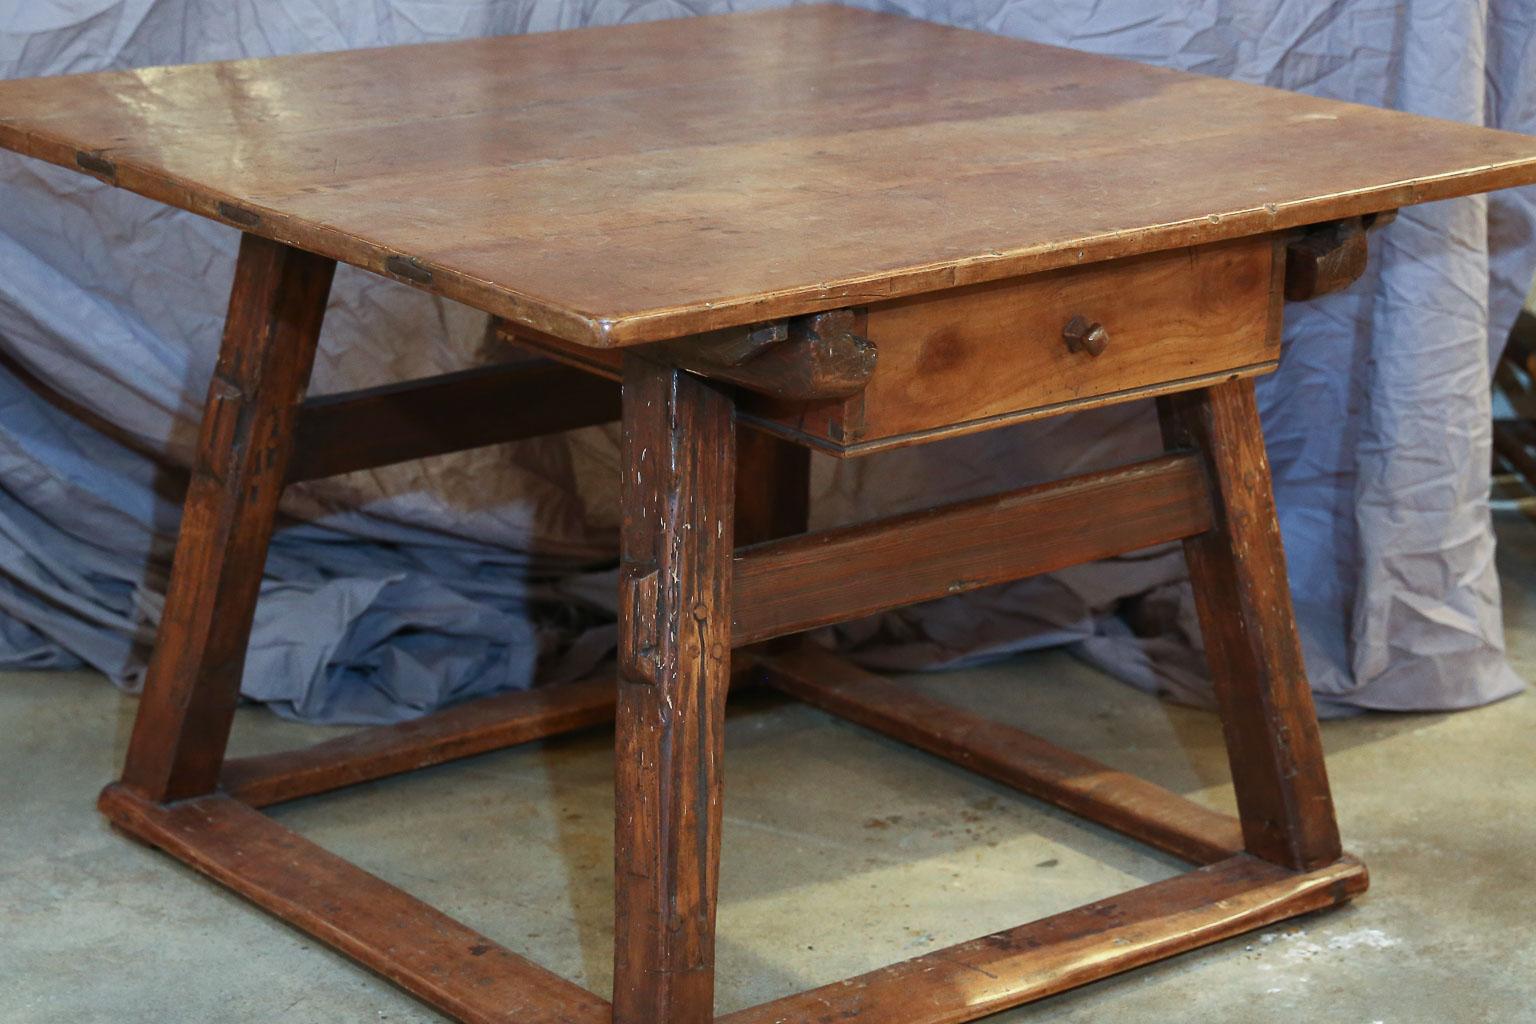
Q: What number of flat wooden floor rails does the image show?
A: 4